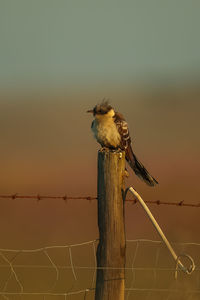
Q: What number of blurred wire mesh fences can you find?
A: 1